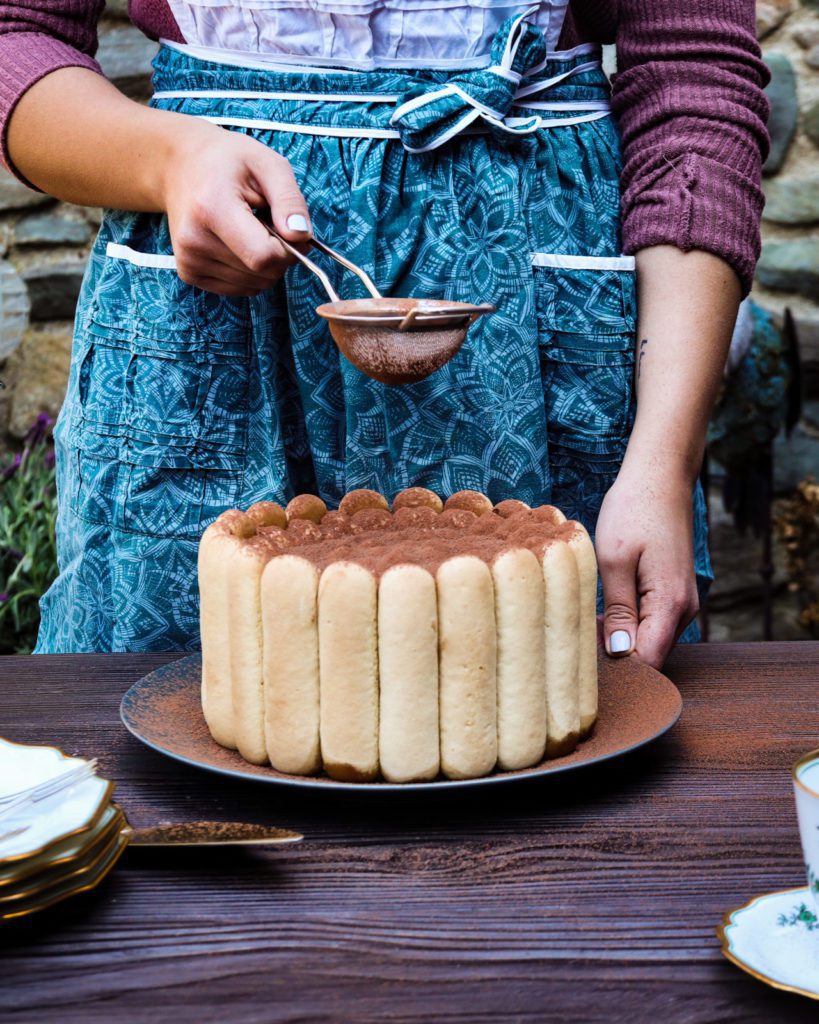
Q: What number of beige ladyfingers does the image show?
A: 9